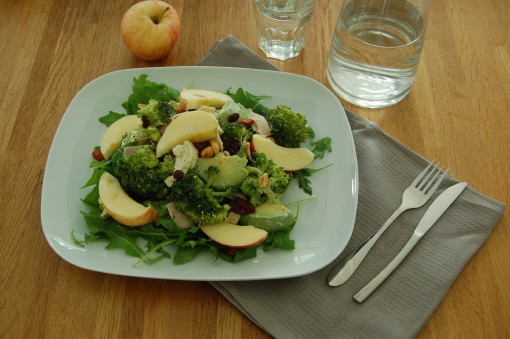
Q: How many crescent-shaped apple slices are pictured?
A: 6